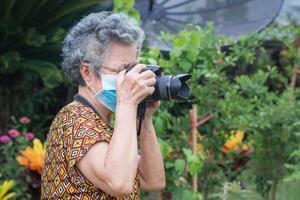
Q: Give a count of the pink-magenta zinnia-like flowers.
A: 4